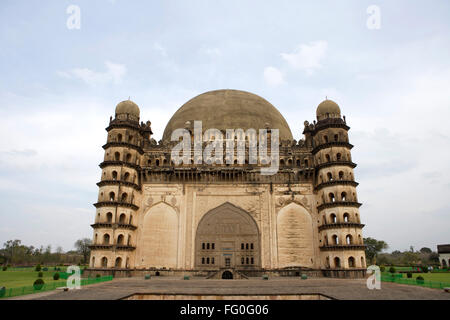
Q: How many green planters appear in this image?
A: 4